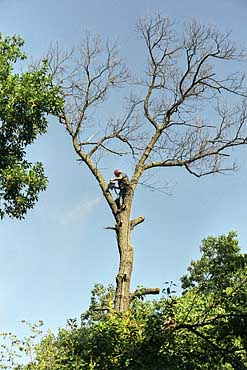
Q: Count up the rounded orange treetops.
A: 0